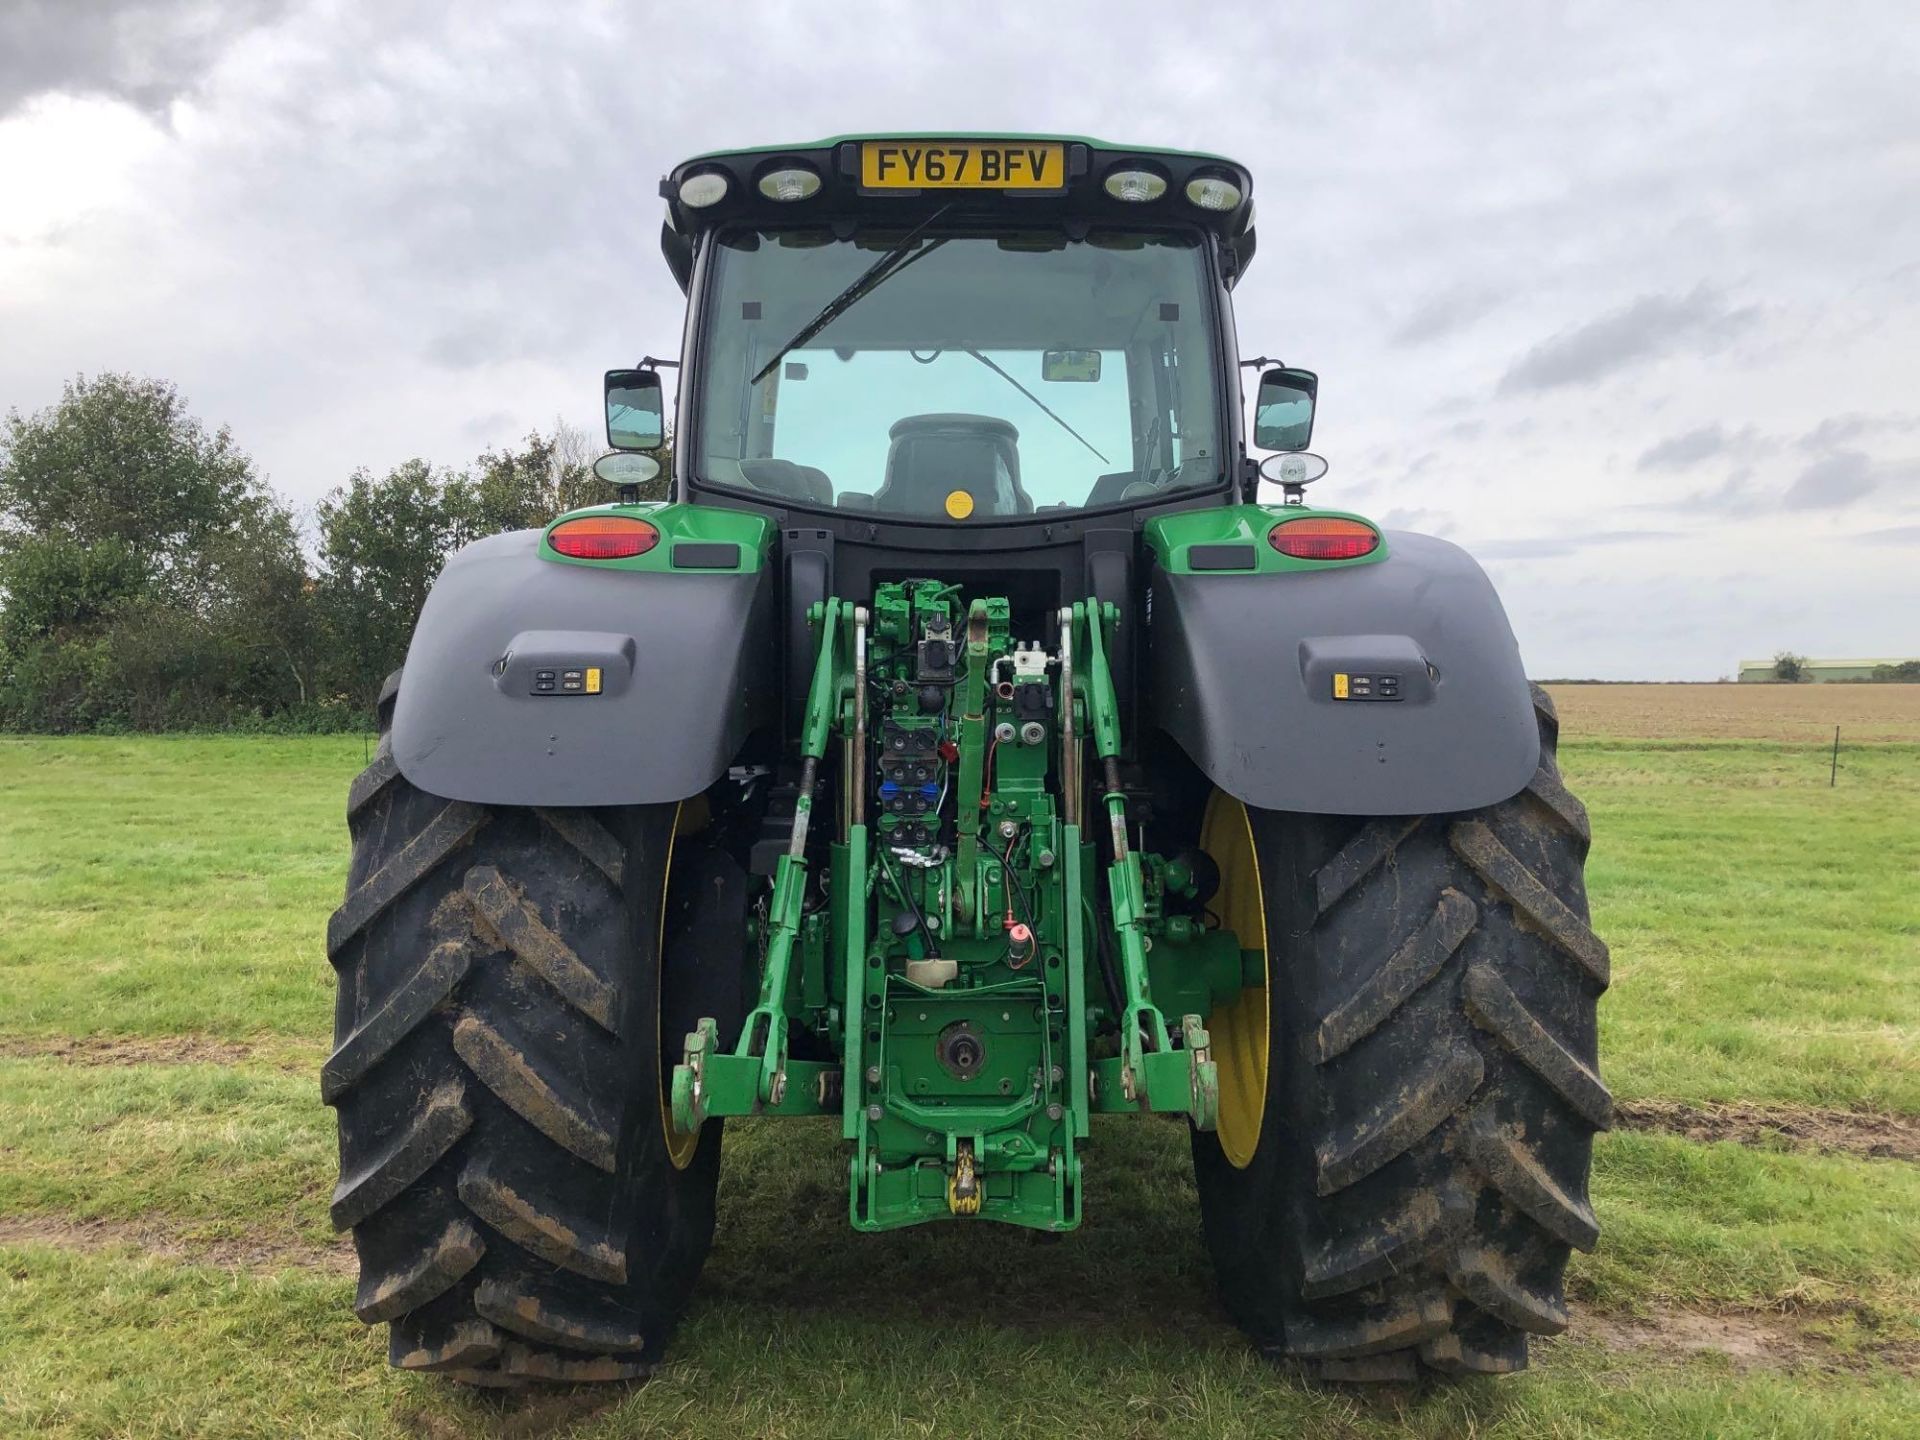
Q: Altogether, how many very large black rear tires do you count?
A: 2